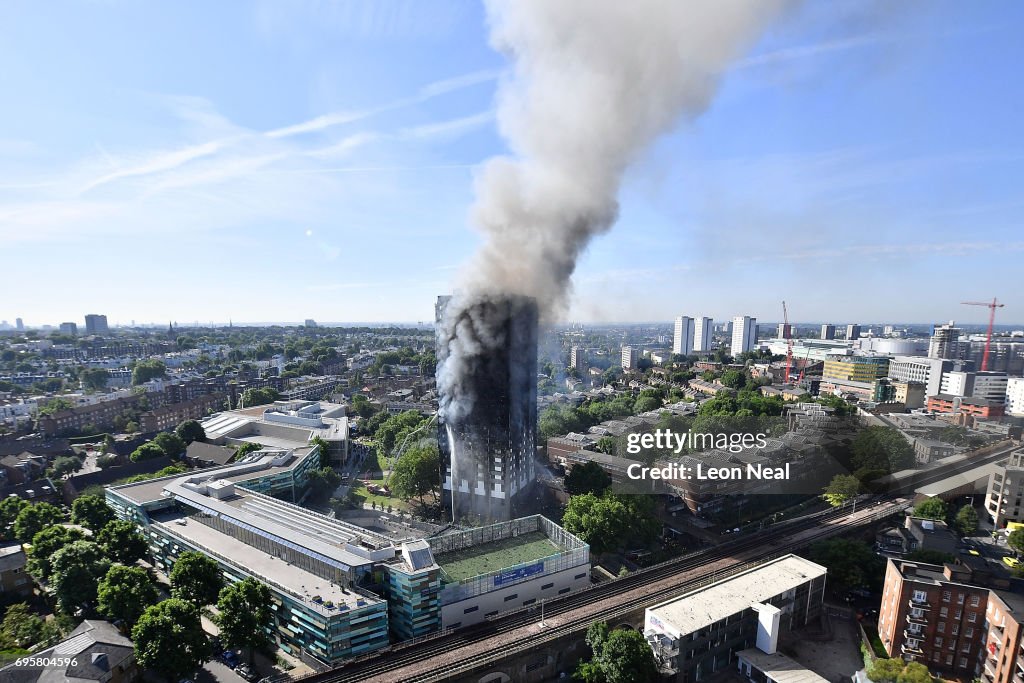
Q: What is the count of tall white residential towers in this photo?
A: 3